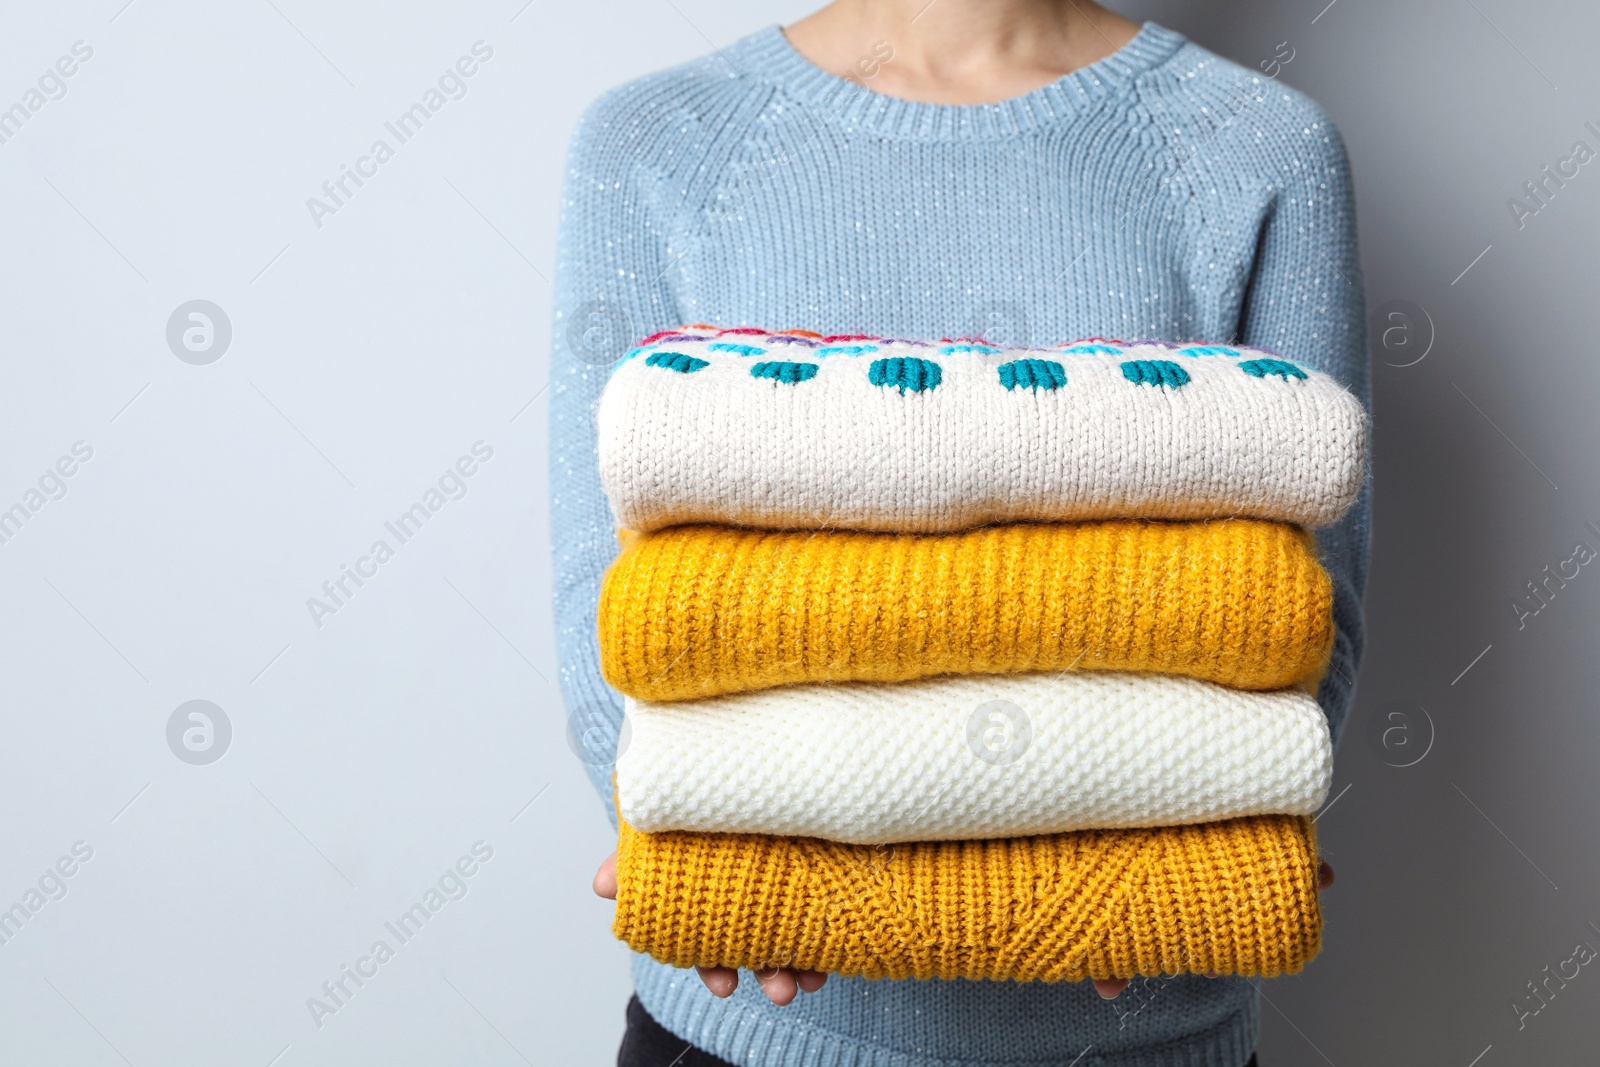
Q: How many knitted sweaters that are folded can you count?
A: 4